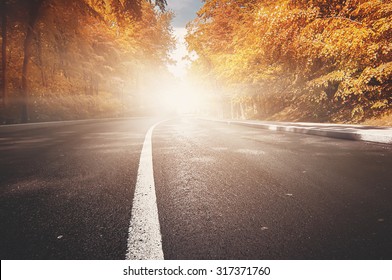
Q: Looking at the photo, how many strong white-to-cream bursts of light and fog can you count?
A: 1